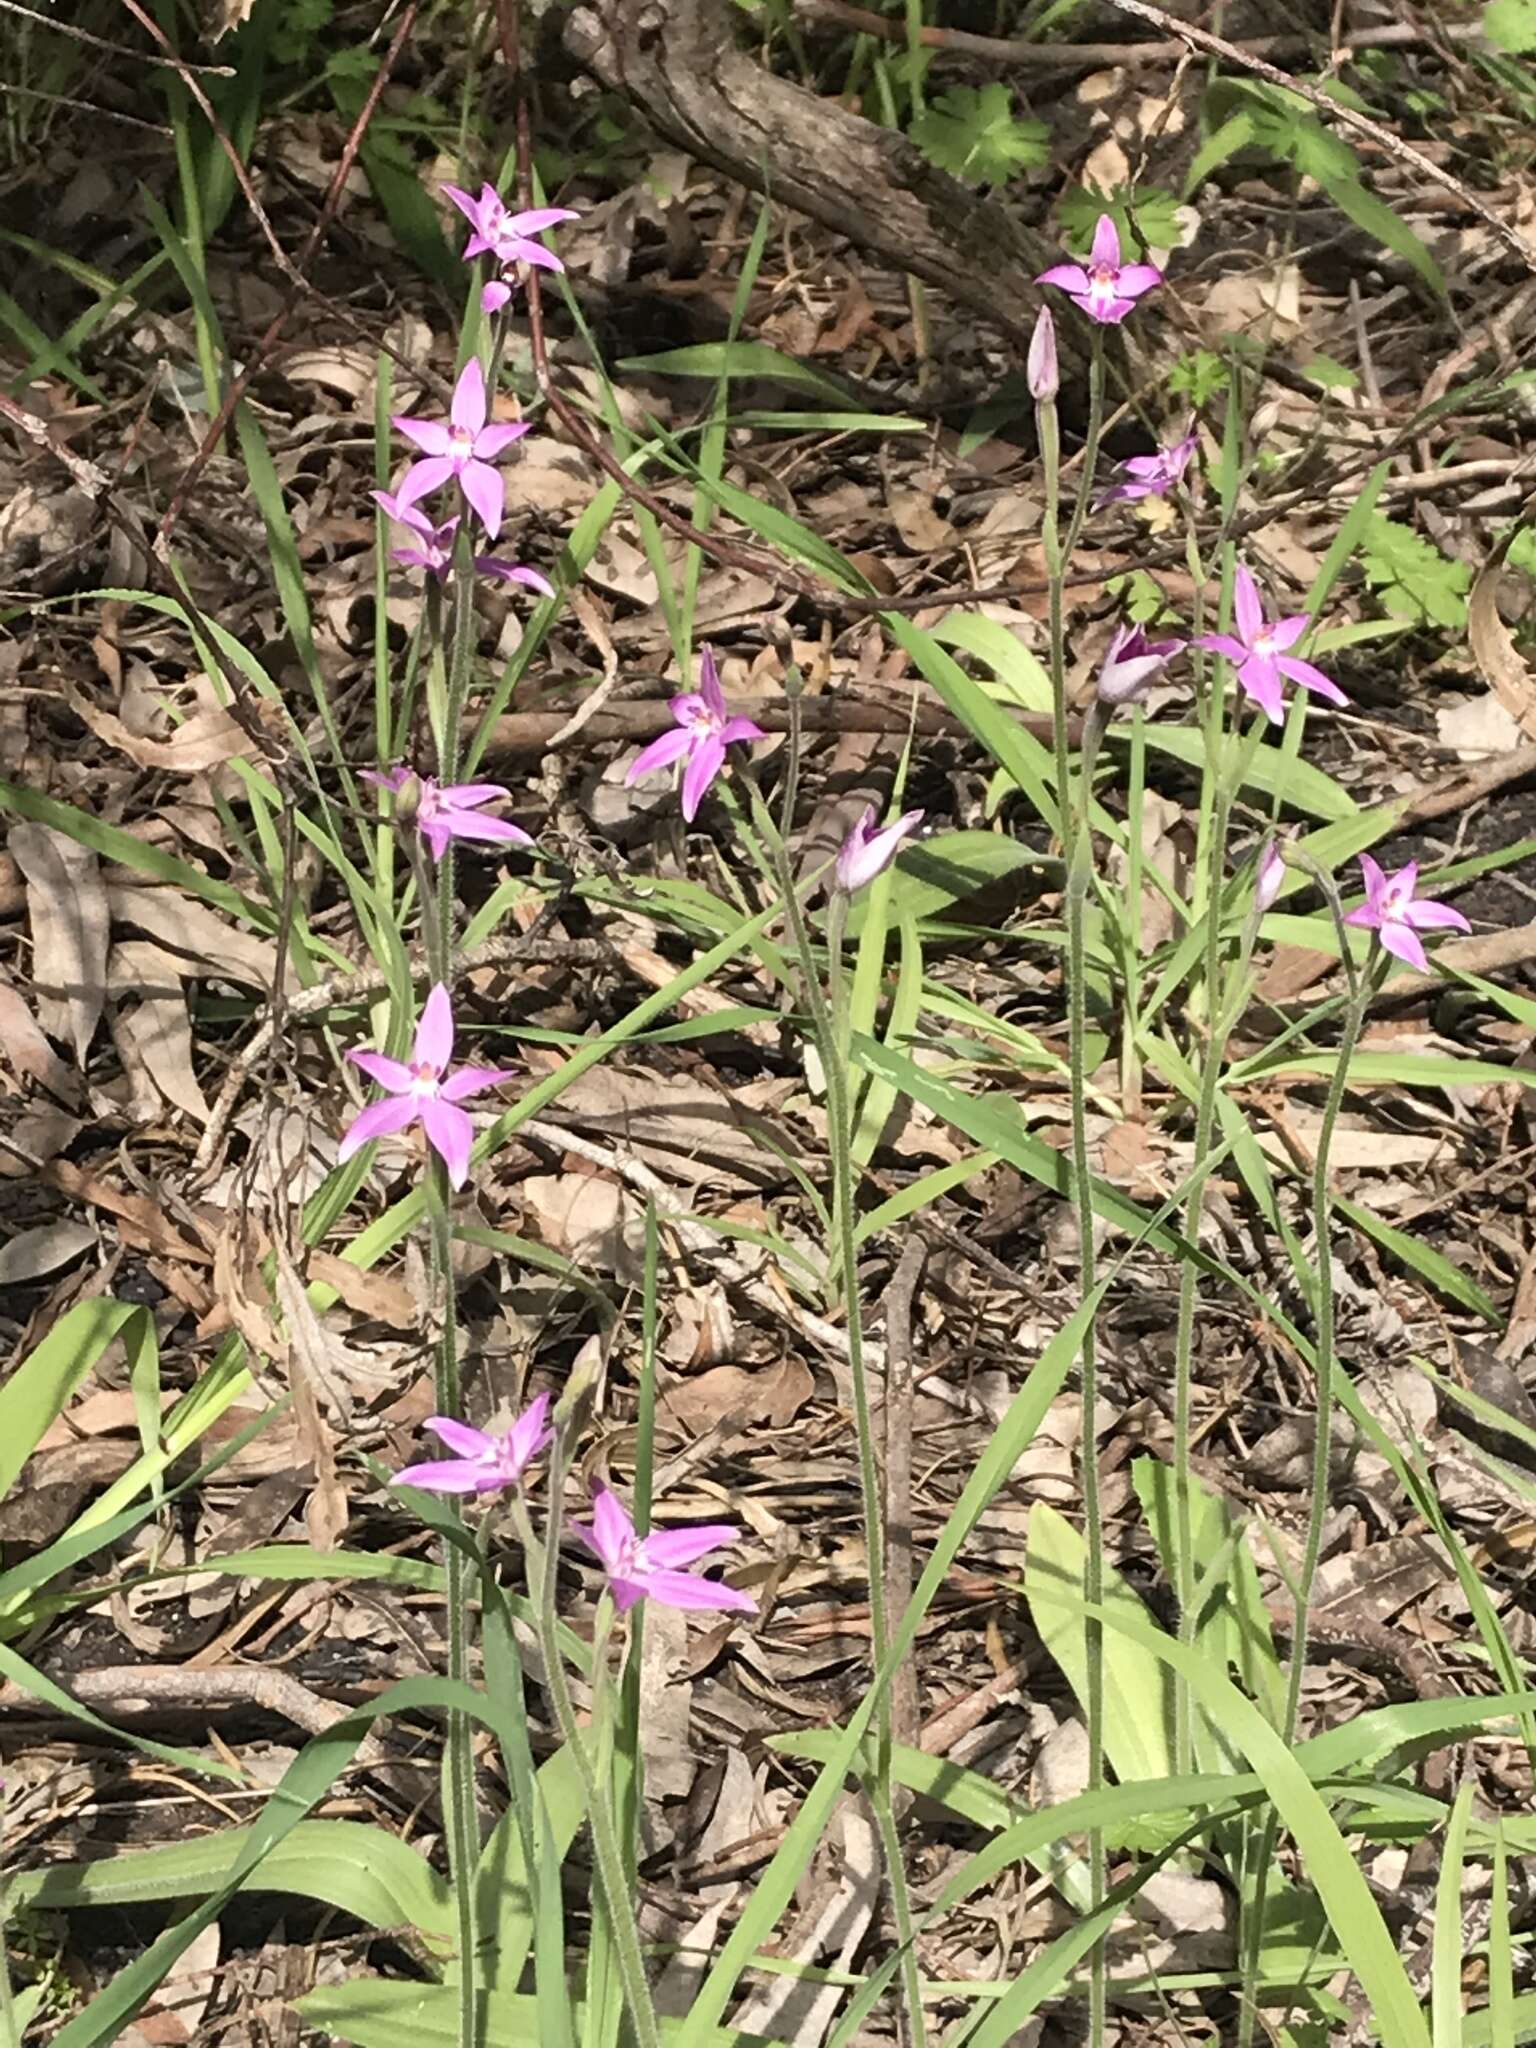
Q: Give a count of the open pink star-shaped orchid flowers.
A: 12